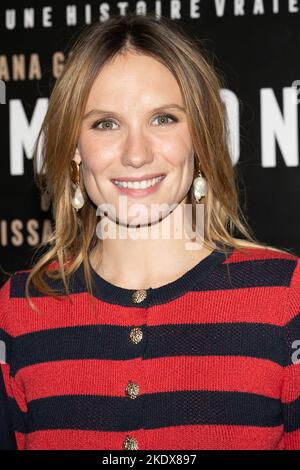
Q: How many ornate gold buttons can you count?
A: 4